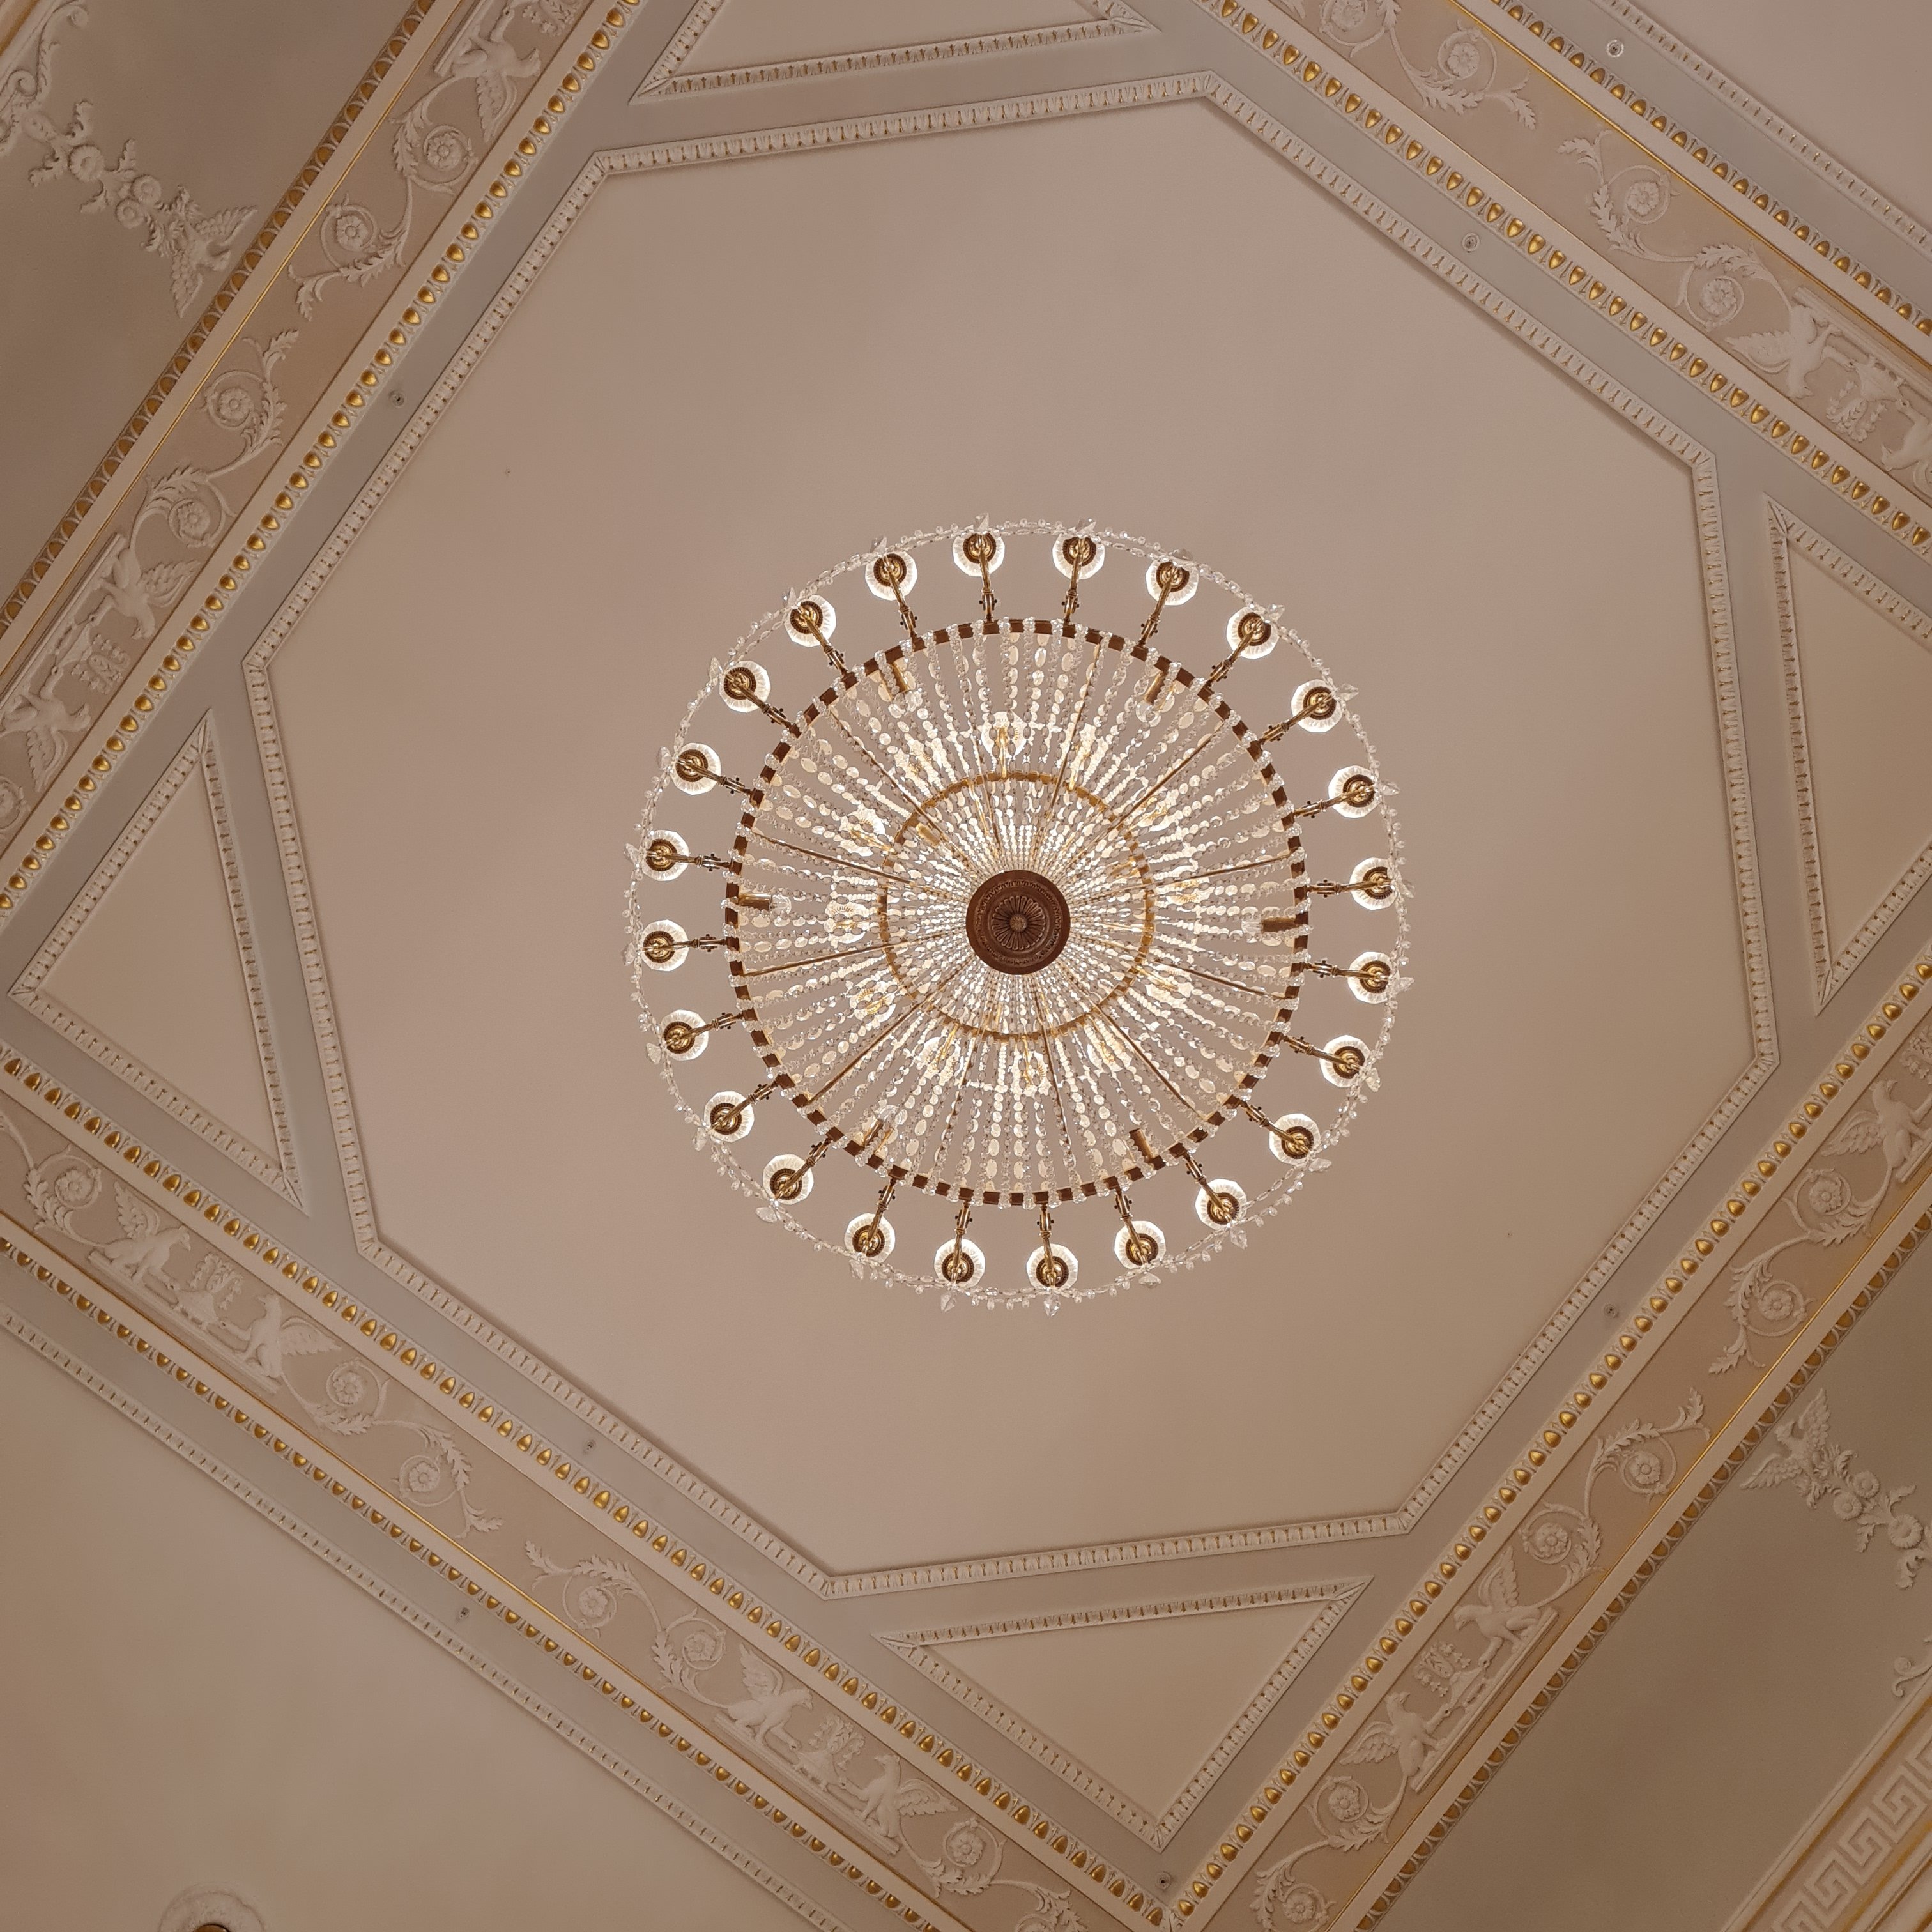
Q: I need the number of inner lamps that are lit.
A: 12